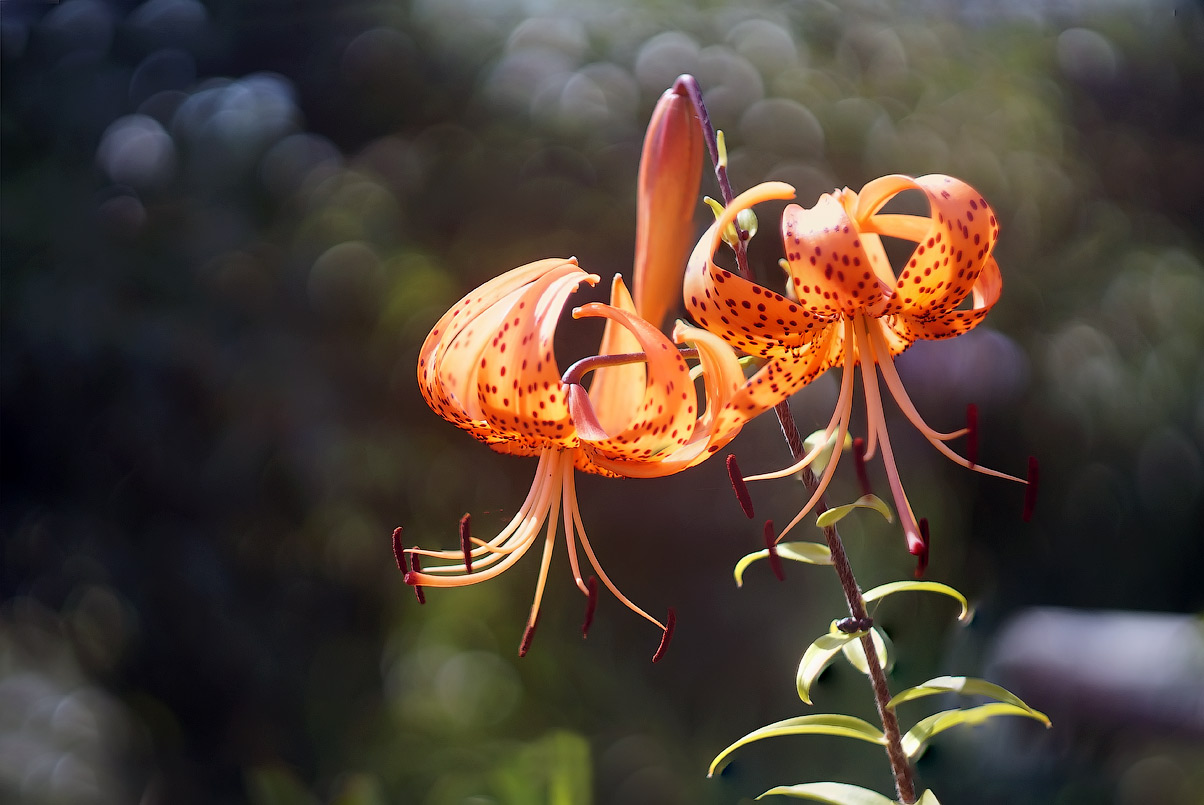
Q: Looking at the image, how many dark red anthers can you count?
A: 12